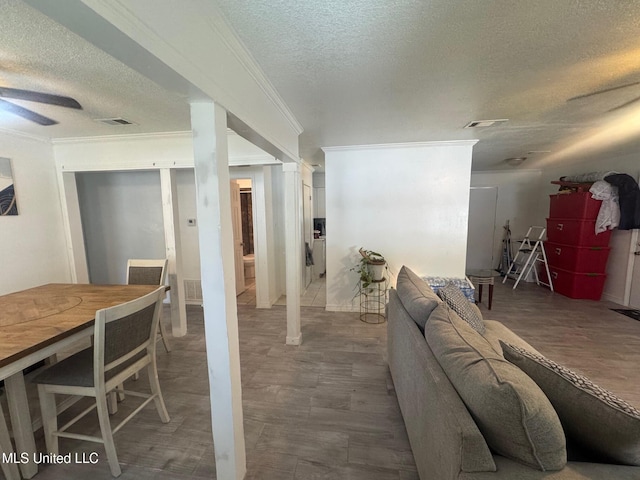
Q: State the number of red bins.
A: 4